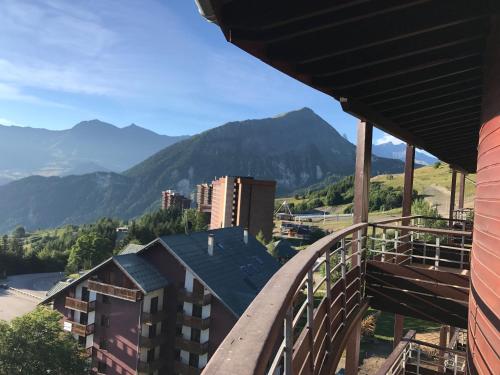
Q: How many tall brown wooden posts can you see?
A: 4